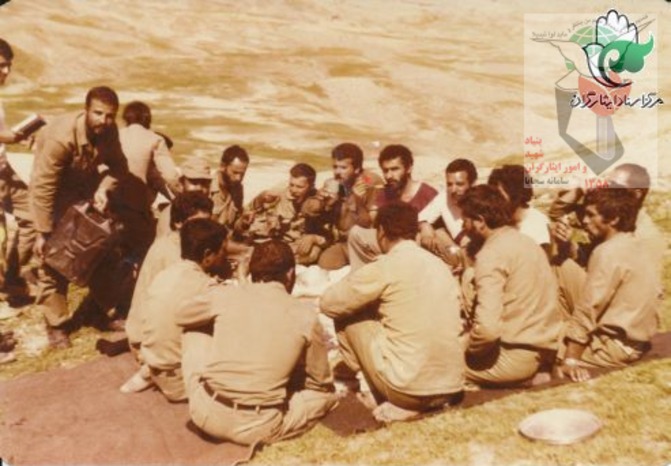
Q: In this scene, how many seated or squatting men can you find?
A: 14